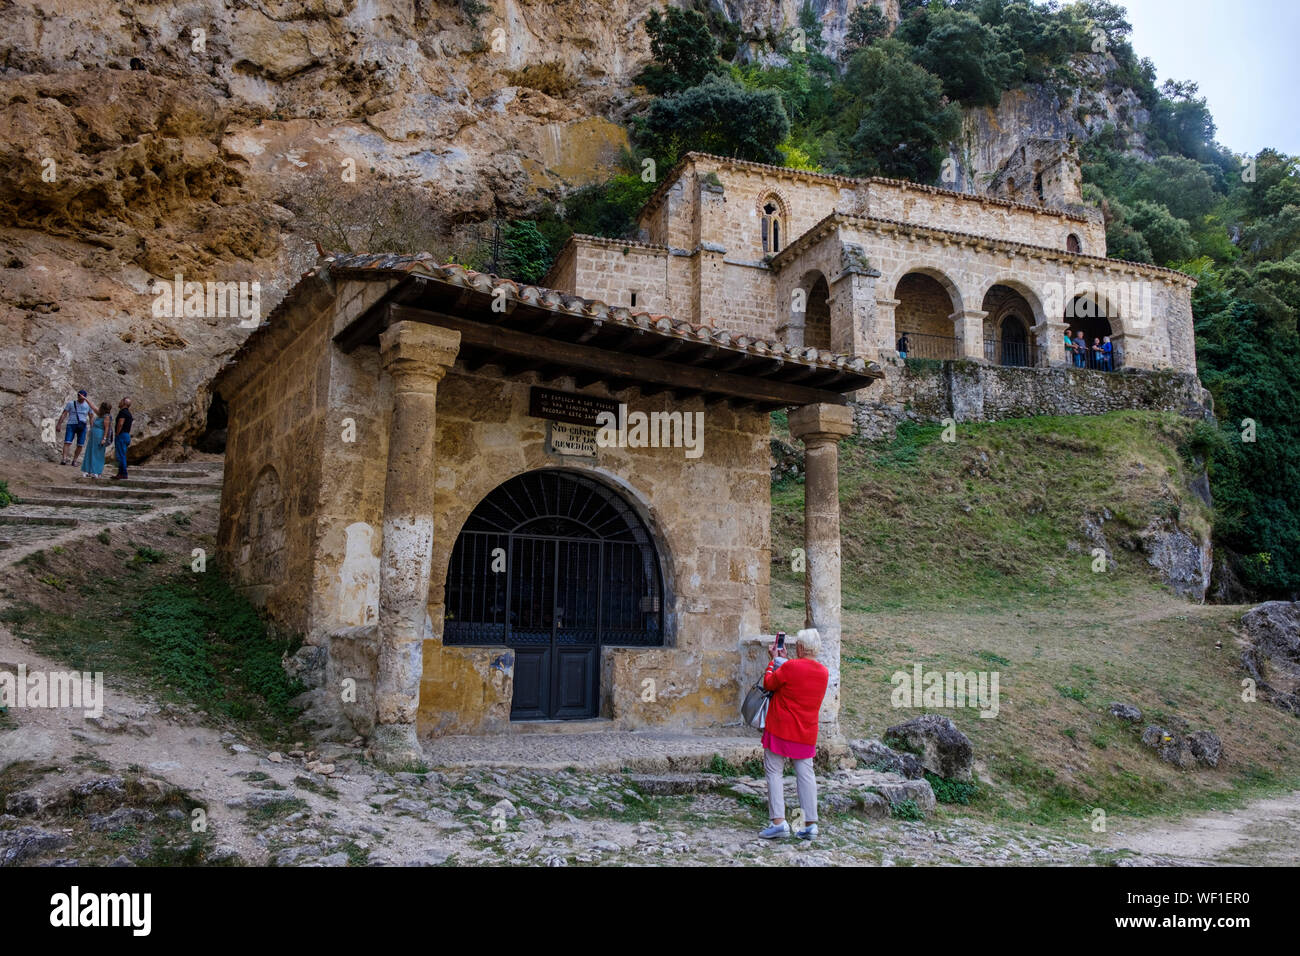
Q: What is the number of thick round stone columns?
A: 2